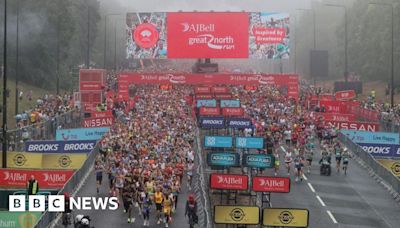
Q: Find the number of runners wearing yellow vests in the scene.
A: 2